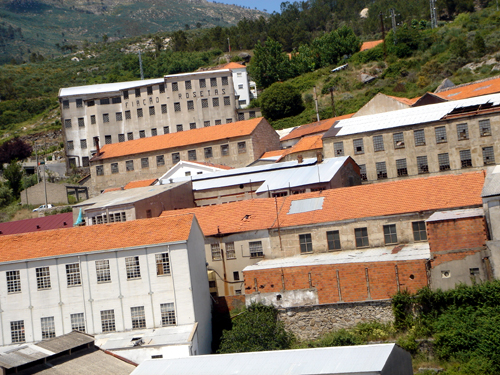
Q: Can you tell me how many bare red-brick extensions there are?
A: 2